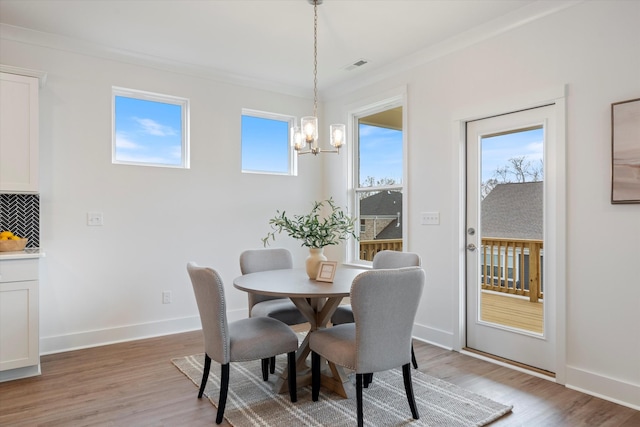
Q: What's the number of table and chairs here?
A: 5